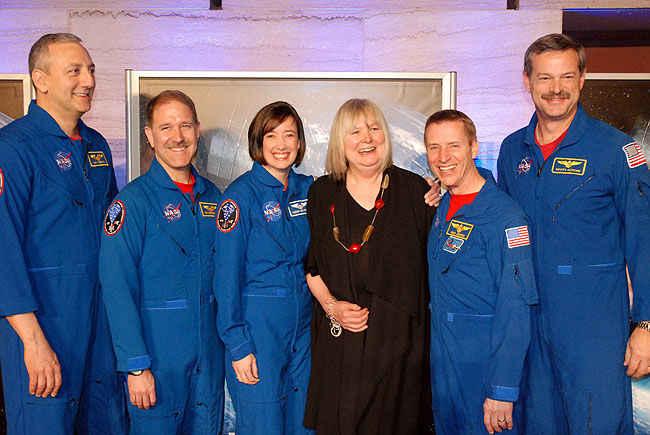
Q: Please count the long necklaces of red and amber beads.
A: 1